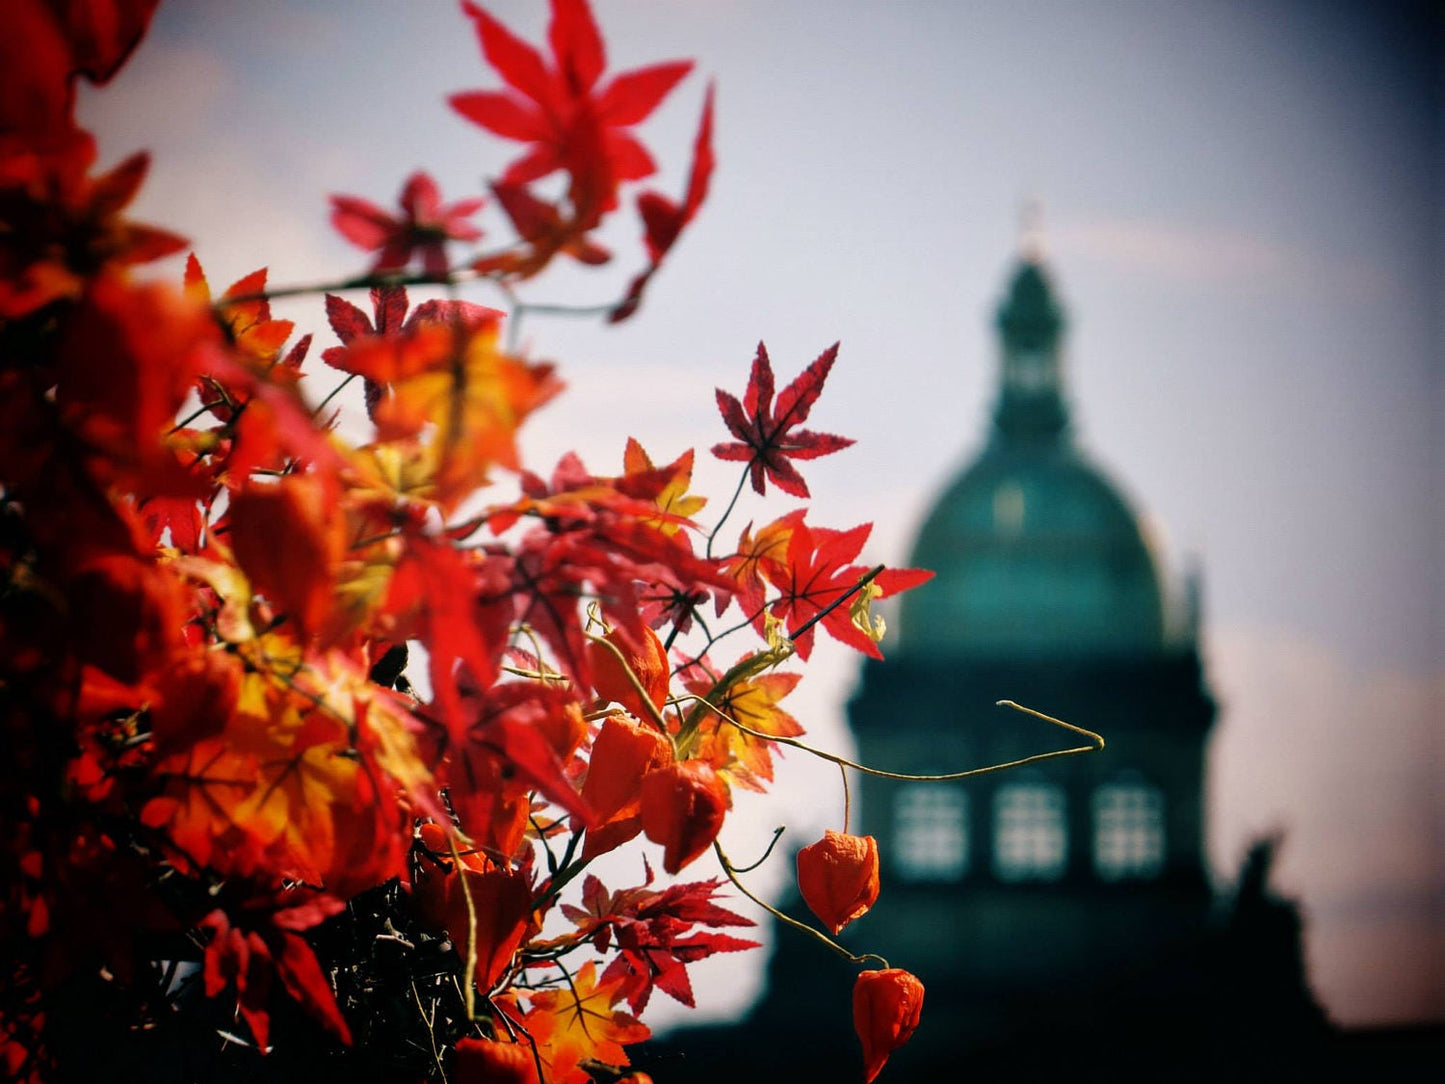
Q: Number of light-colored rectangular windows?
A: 3